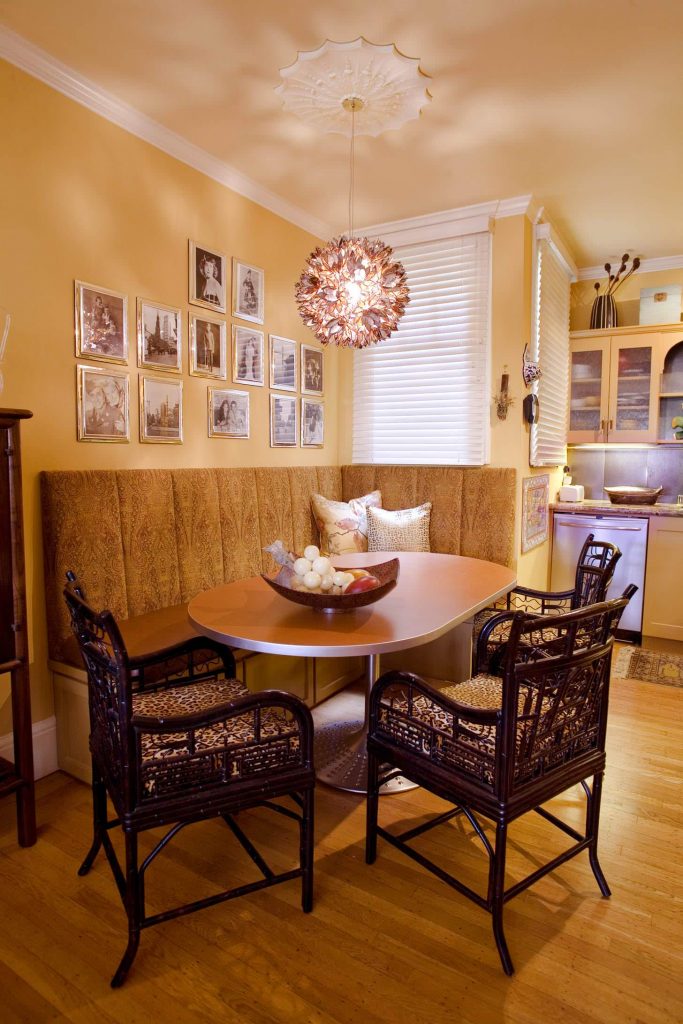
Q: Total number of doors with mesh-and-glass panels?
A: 2